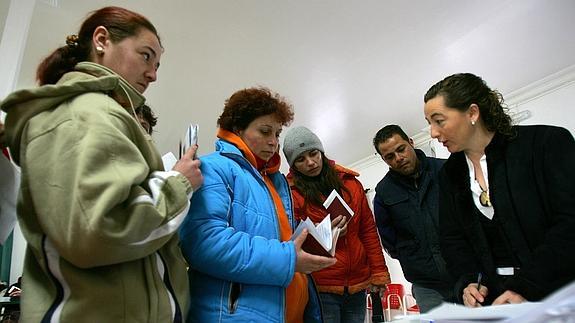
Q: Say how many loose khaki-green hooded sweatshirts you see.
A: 1